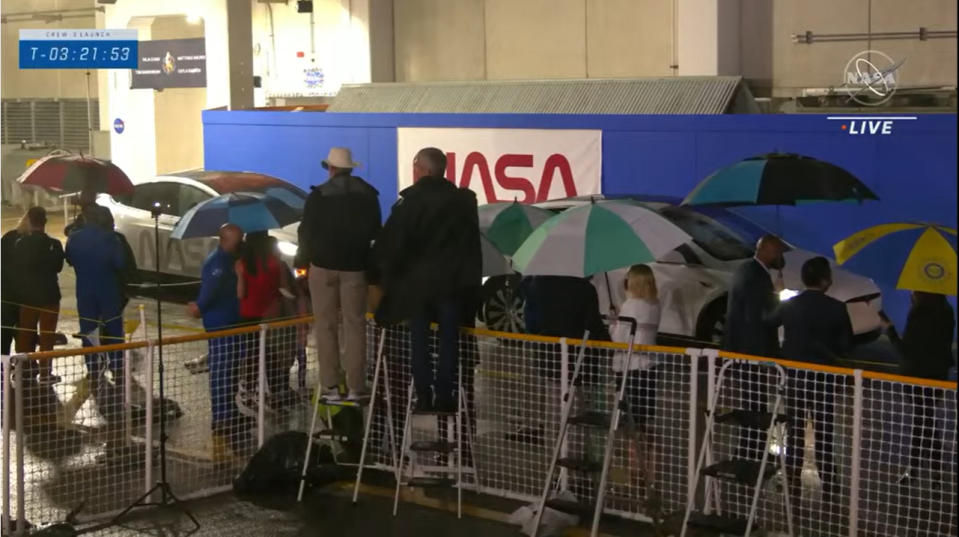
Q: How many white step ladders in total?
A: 4